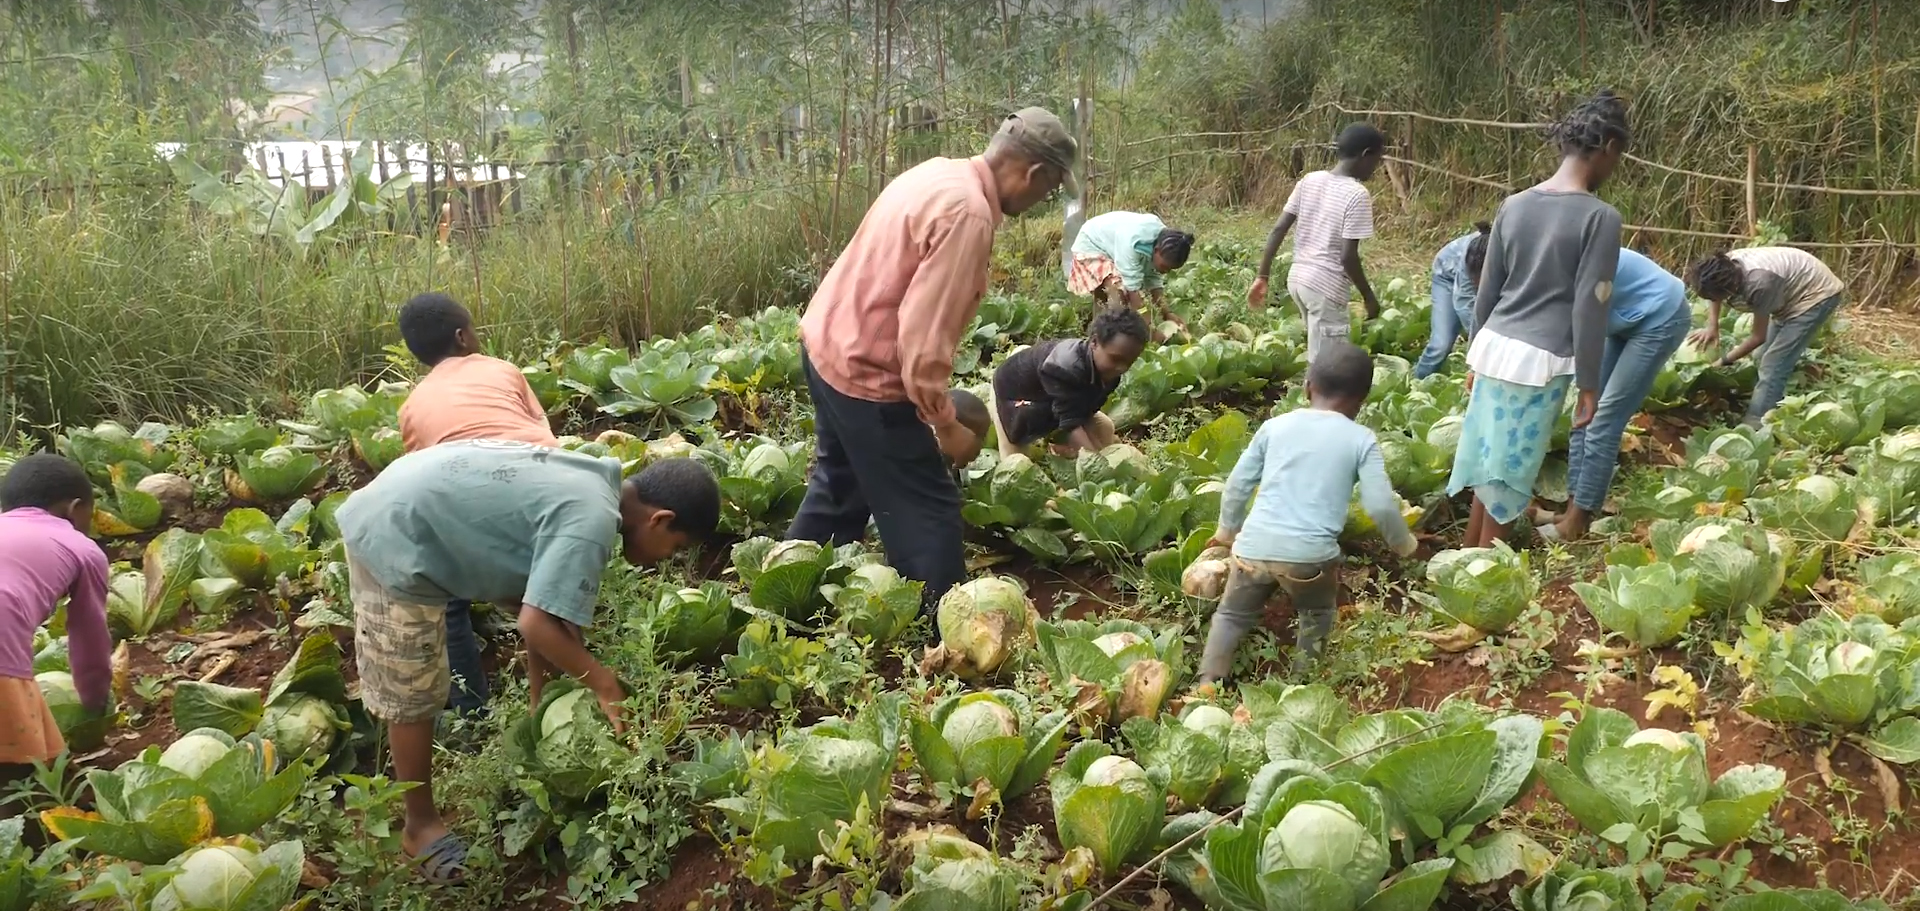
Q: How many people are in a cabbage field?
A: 13